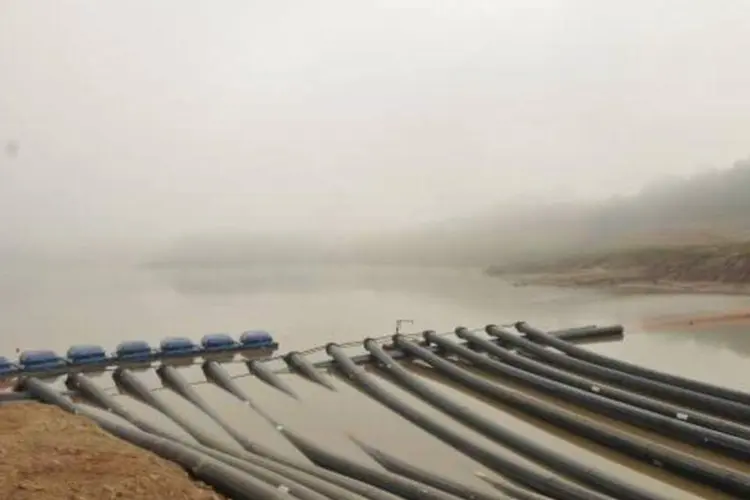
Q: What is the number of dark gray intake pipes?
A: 14